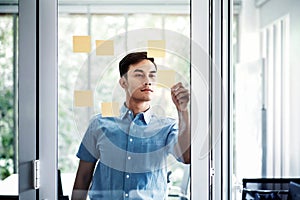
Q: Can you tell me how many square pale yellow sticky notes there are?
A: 6